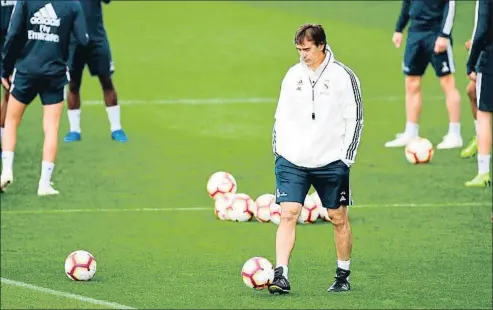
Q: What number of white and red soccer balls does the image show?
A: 10